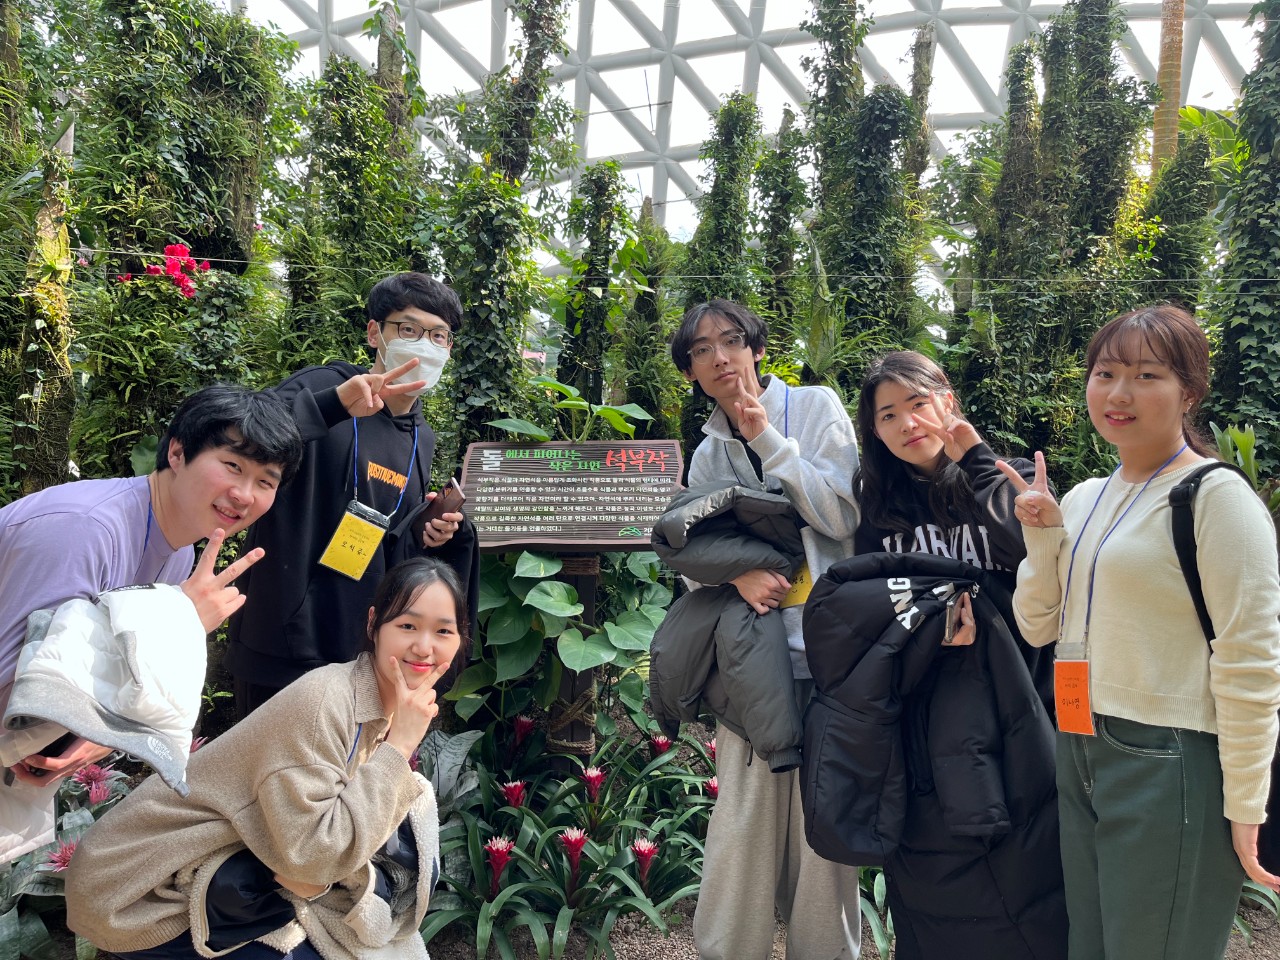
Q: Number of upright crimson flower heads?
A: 9